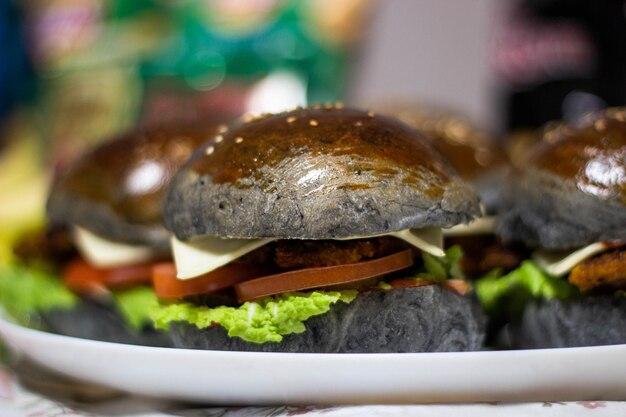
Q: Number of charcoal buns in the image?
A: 4